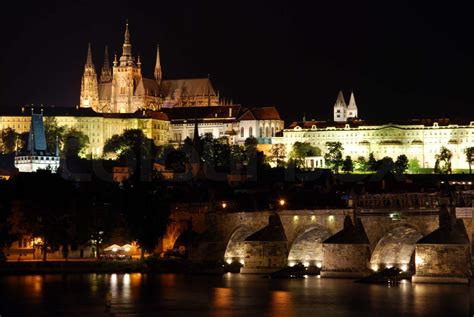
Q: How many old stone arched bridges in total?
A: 1